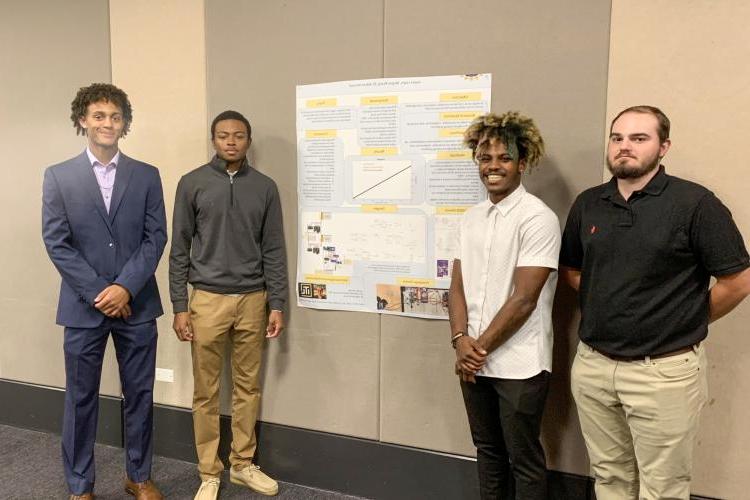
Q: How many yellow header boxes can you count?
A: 12